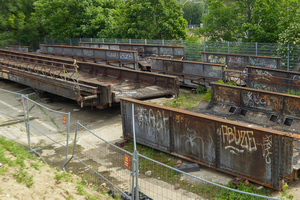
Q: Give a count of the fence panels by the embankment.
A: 4